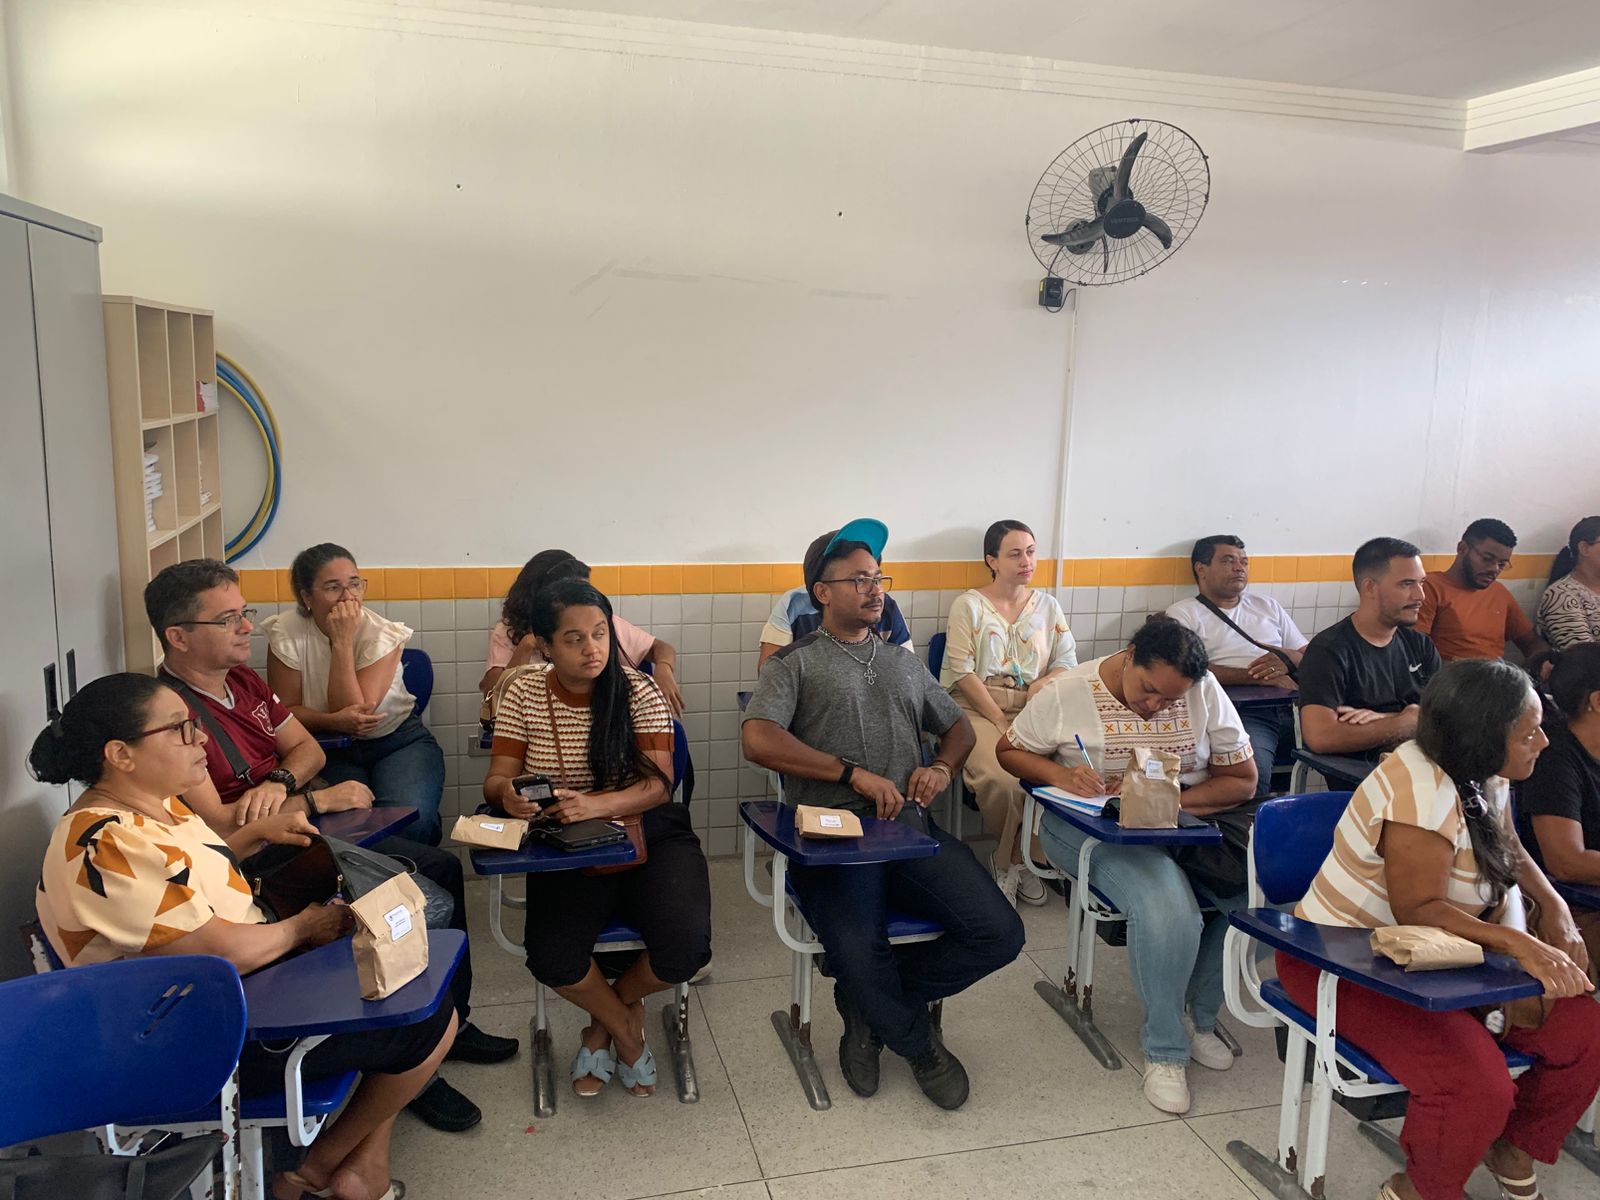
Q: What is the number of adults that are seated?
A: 15